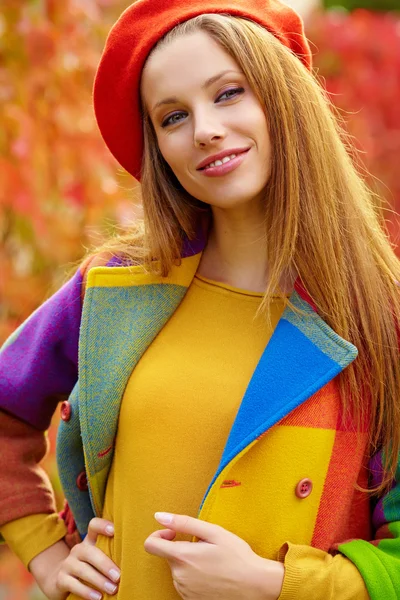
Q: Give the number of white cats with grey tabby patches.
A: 0